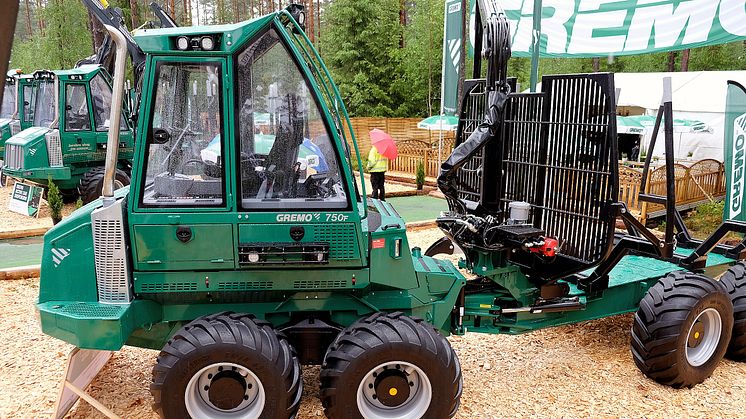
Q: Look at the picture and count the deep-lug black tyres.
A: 5